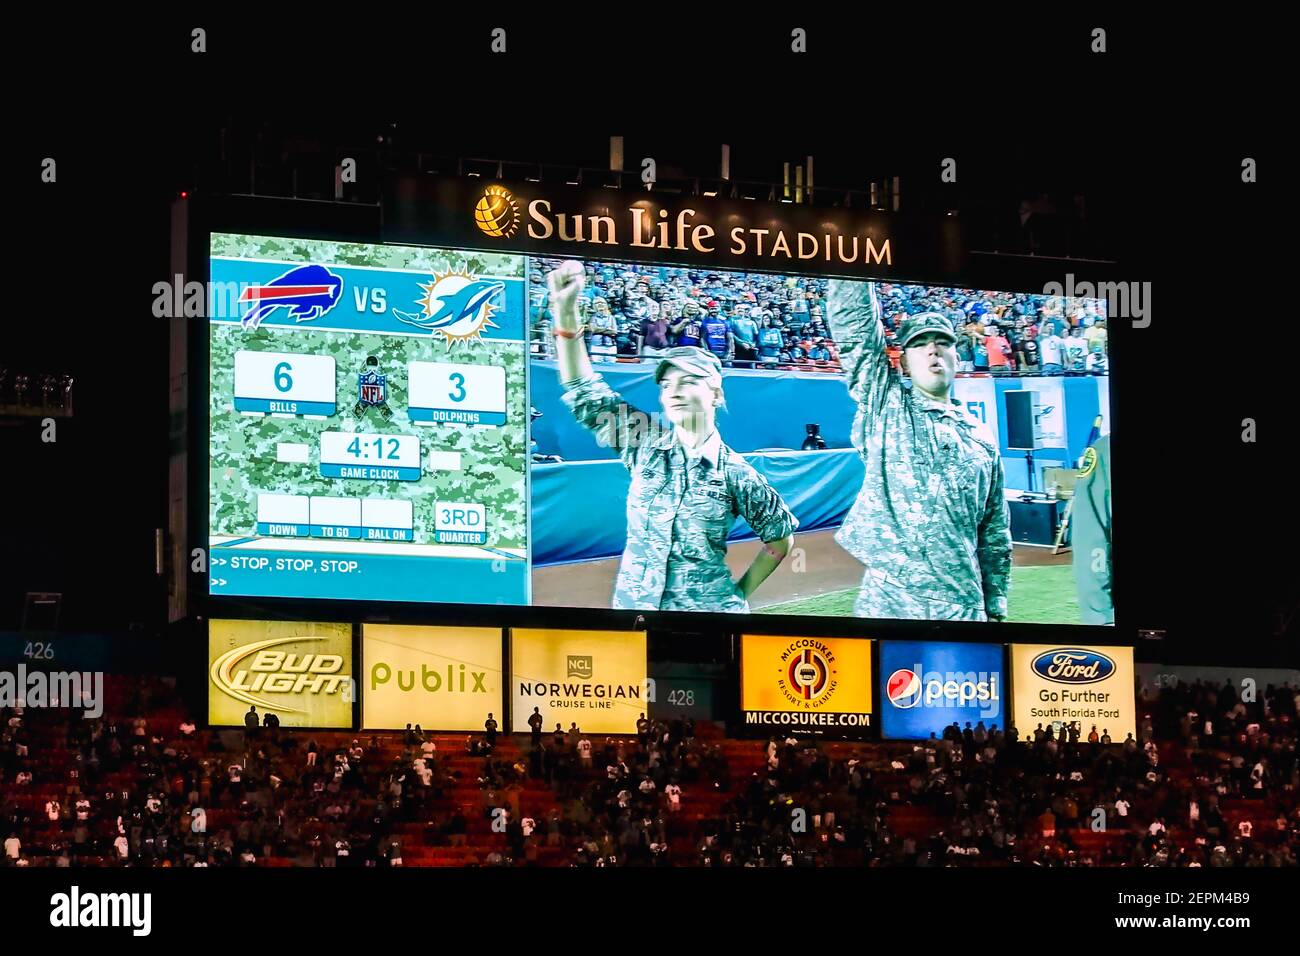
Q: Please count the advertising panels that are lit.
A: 6